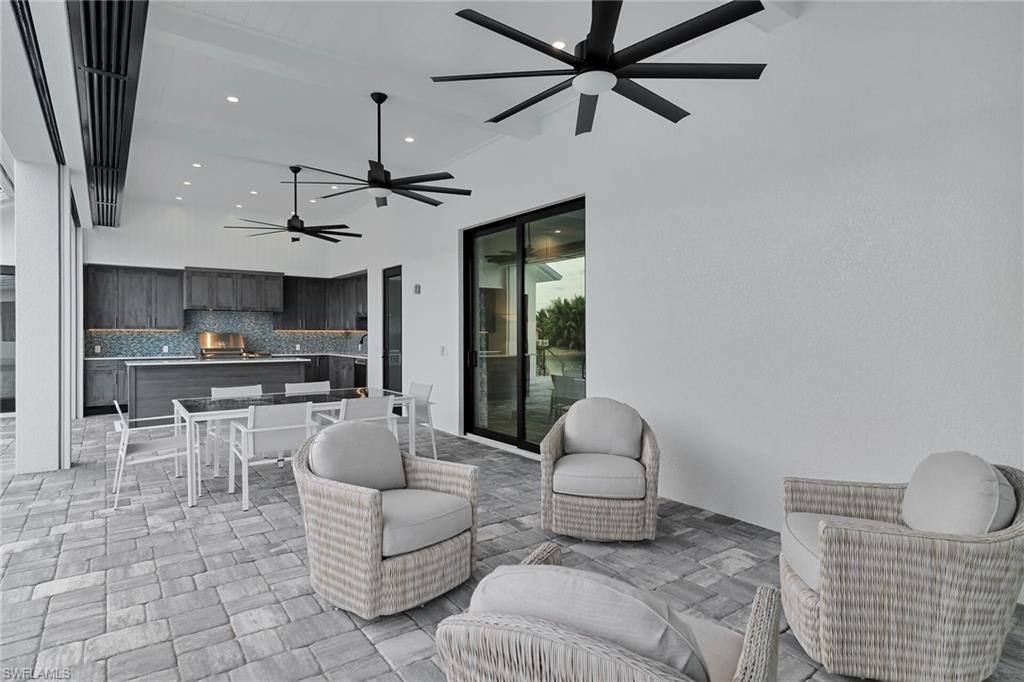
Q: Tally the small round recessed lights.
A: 11